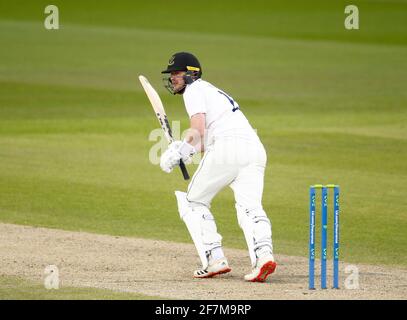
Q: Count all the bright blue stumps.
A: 3